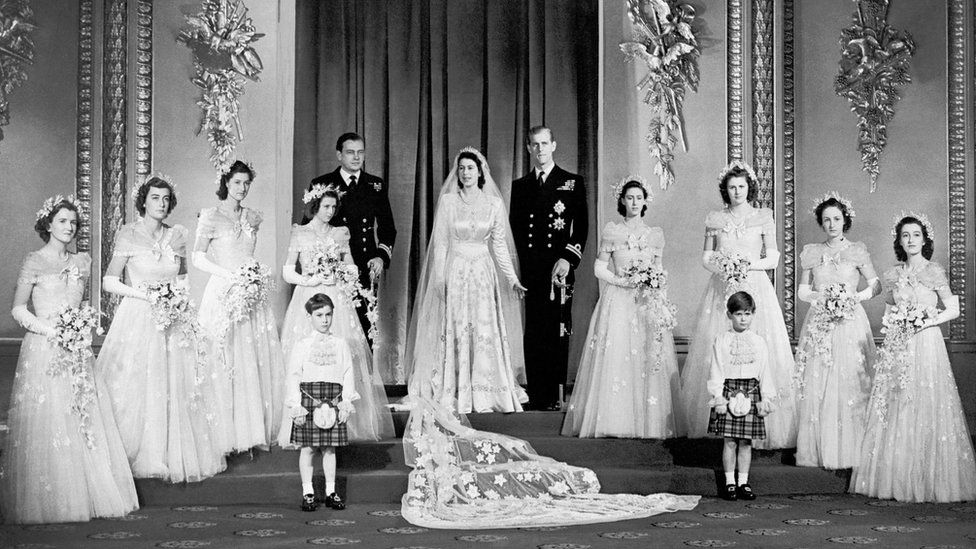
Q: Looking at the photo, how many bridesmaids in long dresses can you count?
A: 8